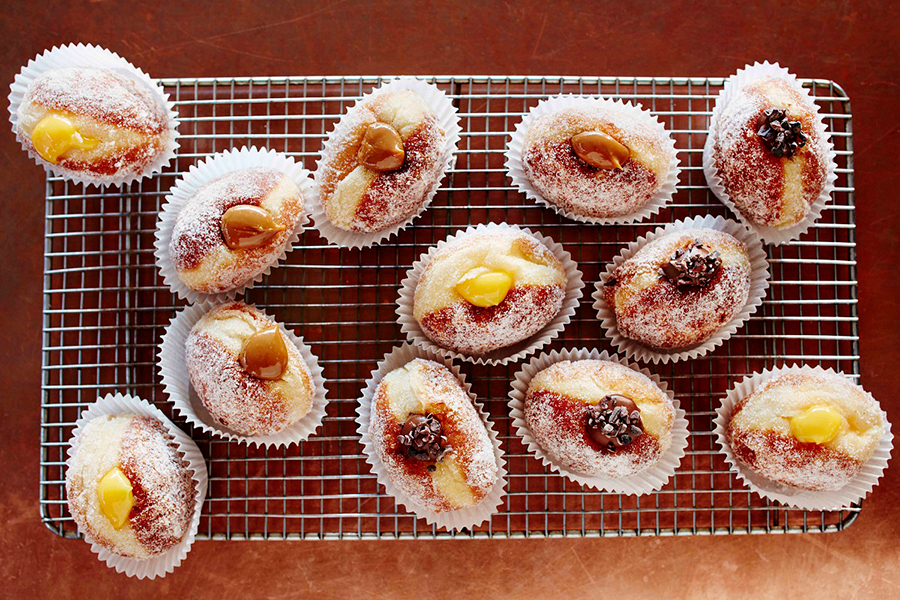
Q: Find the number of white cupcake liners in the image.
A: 12